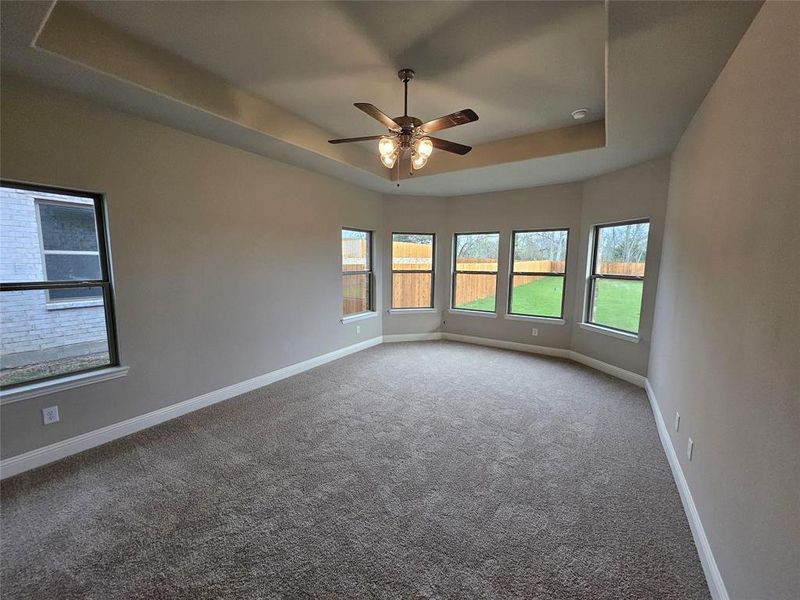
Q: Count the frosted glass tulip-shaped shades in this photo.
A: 4